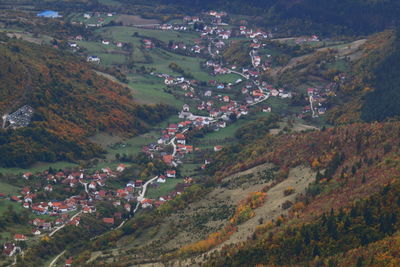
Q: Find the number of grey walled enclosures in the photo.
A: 1